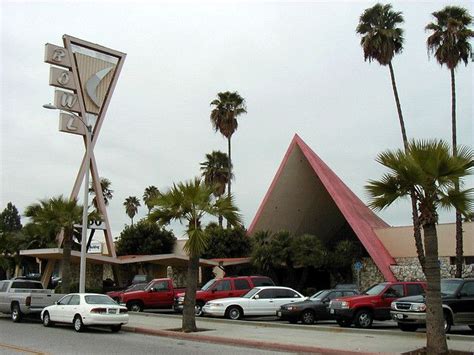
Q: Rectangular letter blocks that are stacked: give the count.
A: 4